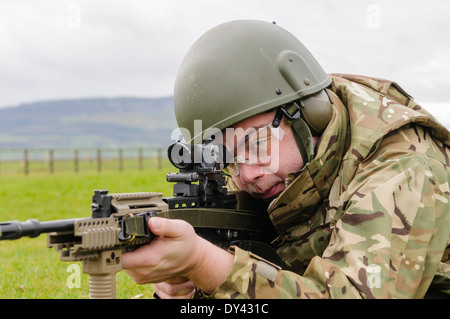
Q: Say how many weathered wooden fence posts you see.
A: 7